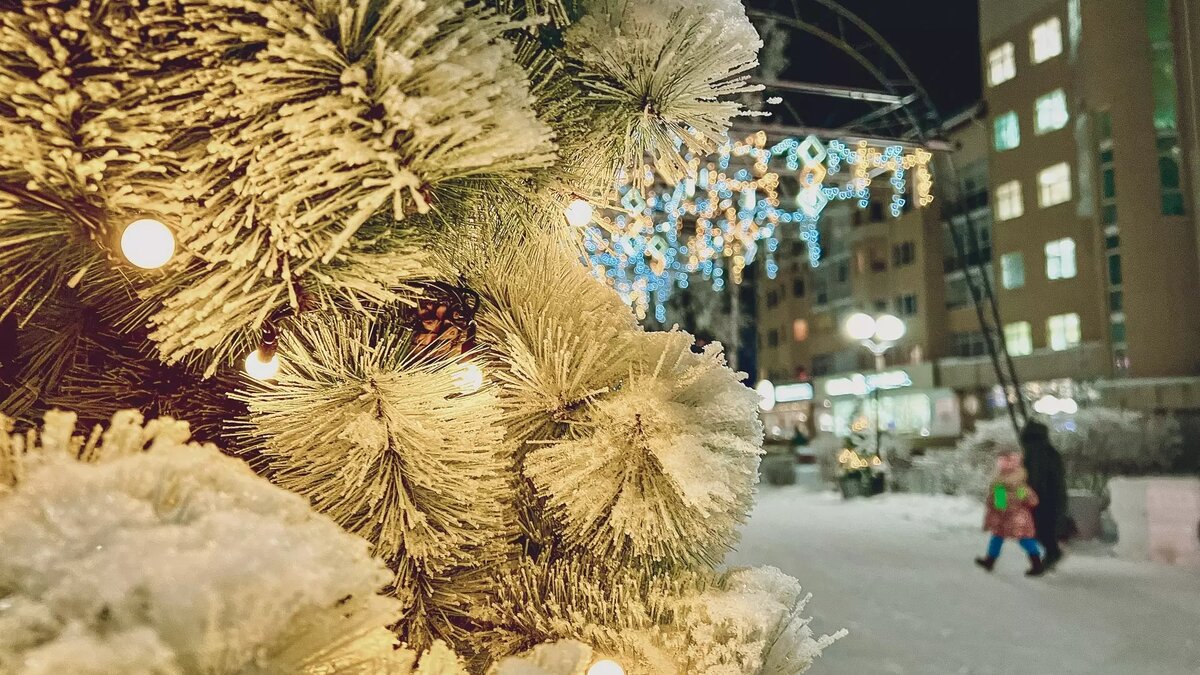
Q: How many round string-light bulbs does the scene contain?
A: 5